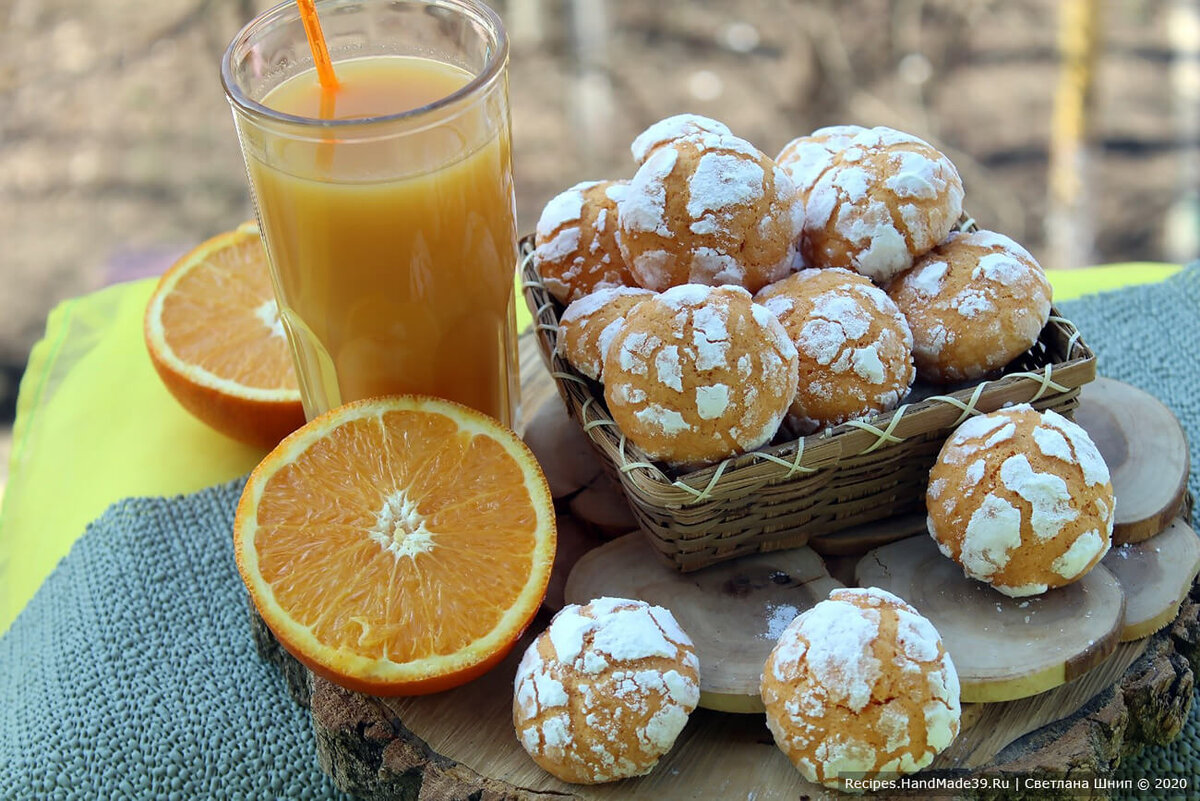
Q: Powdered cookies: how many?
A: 11